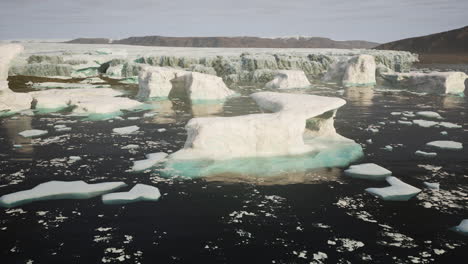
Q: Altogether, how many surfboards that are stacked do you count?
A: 0